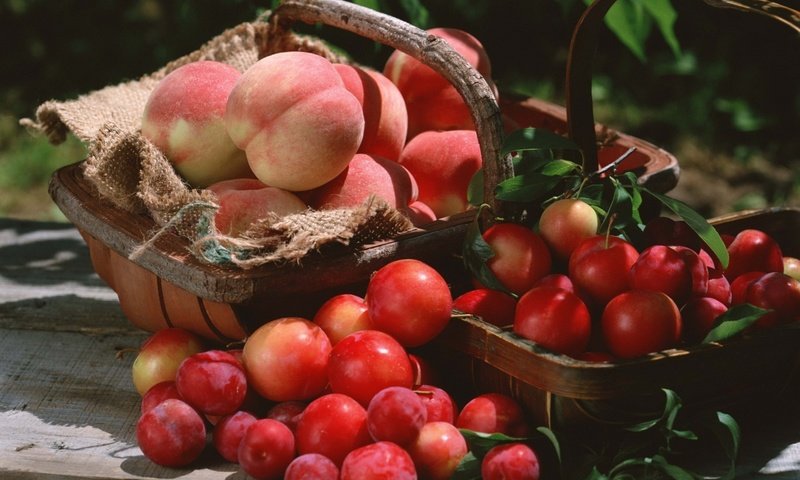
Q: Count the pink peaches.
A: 8